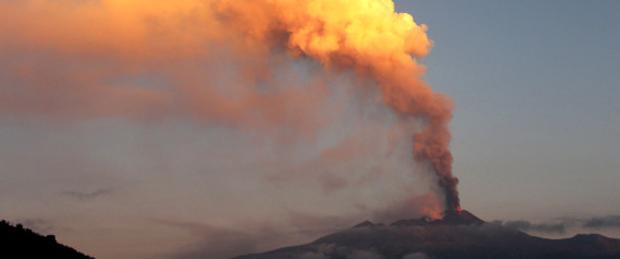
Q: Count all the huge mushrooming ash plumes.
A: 1